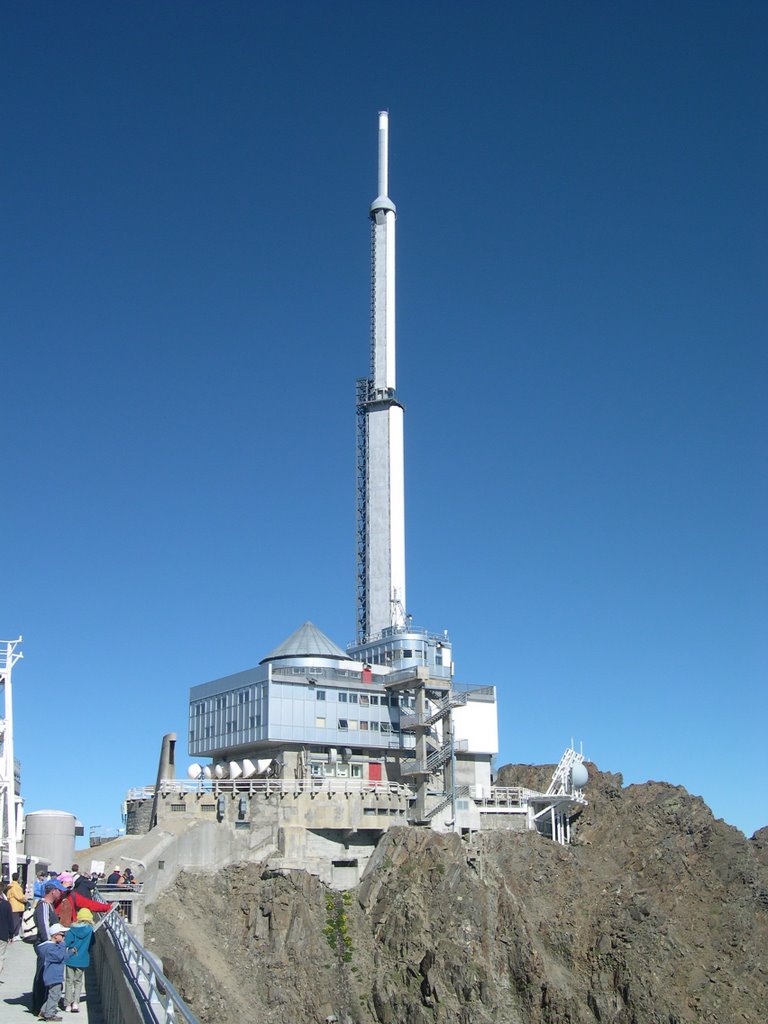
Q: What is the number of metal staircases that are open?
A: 3